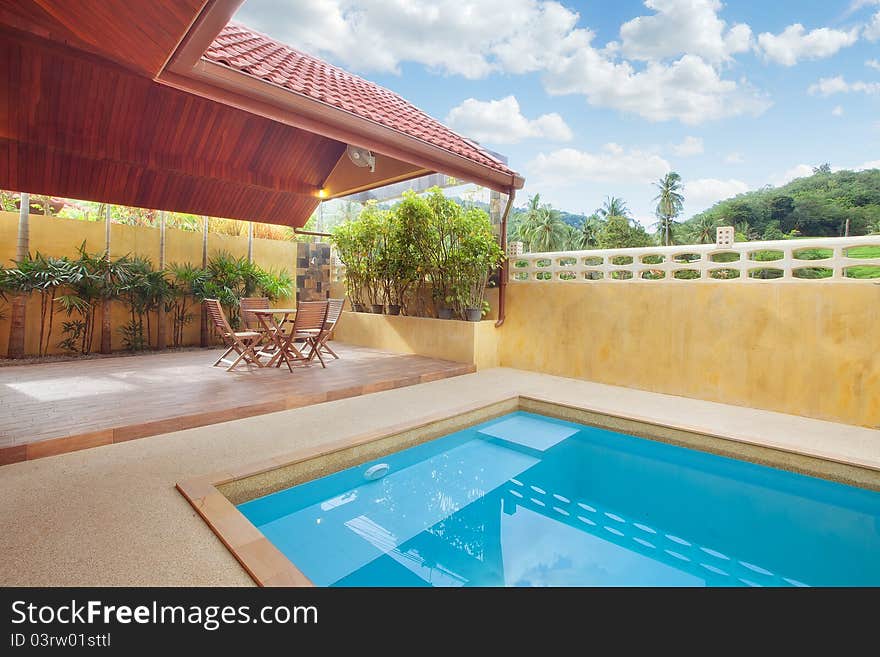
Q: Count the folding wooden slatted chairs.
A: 4